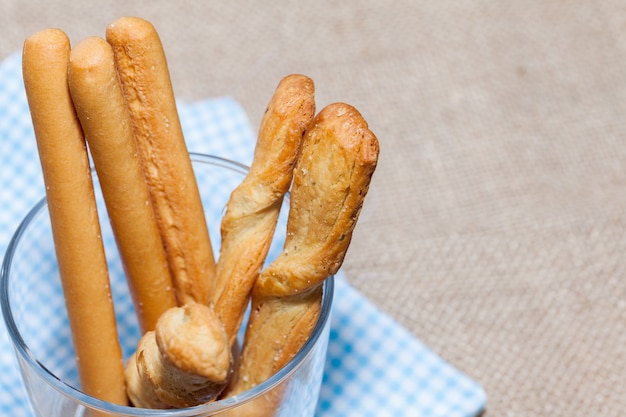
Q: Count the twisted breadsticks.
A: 3